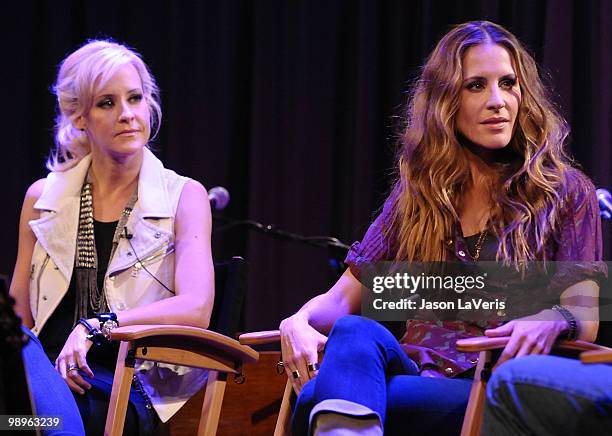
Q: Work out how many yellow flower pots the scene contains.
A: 0